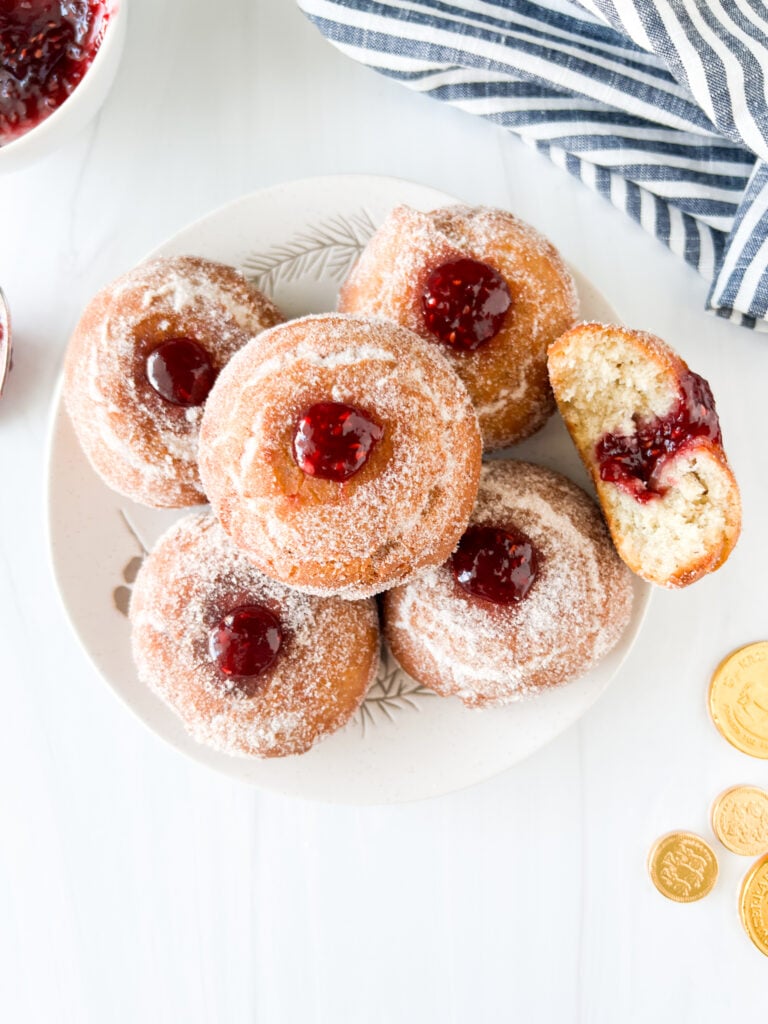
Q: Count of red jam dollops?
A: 5